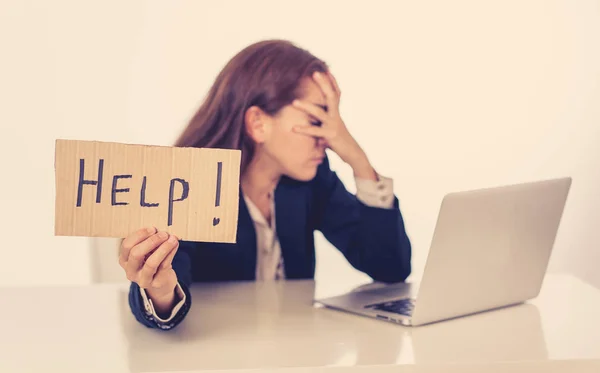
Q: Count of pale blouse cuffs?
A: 2